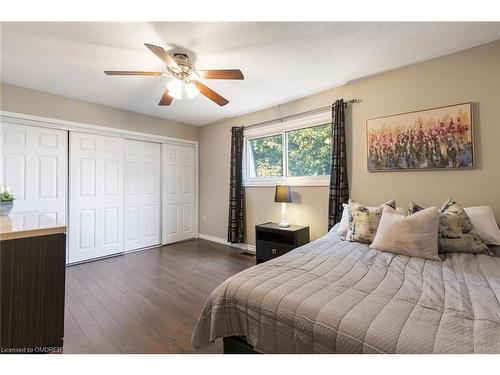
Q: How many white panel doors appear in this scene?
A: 4